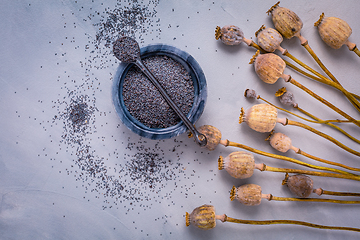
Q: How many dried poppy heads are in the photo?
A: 14